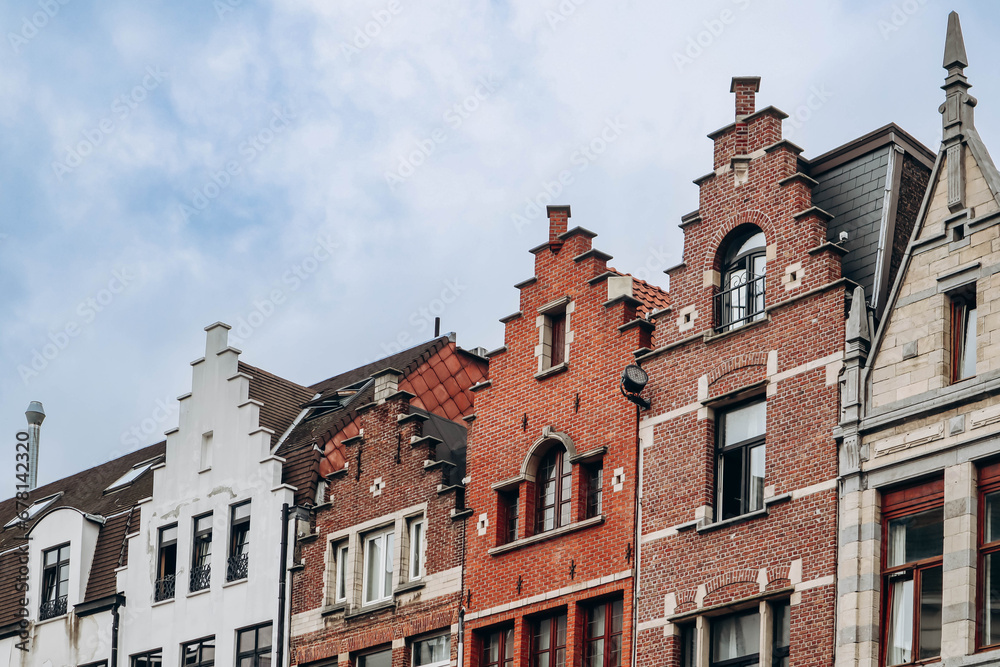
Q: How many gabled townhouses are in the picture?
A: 5